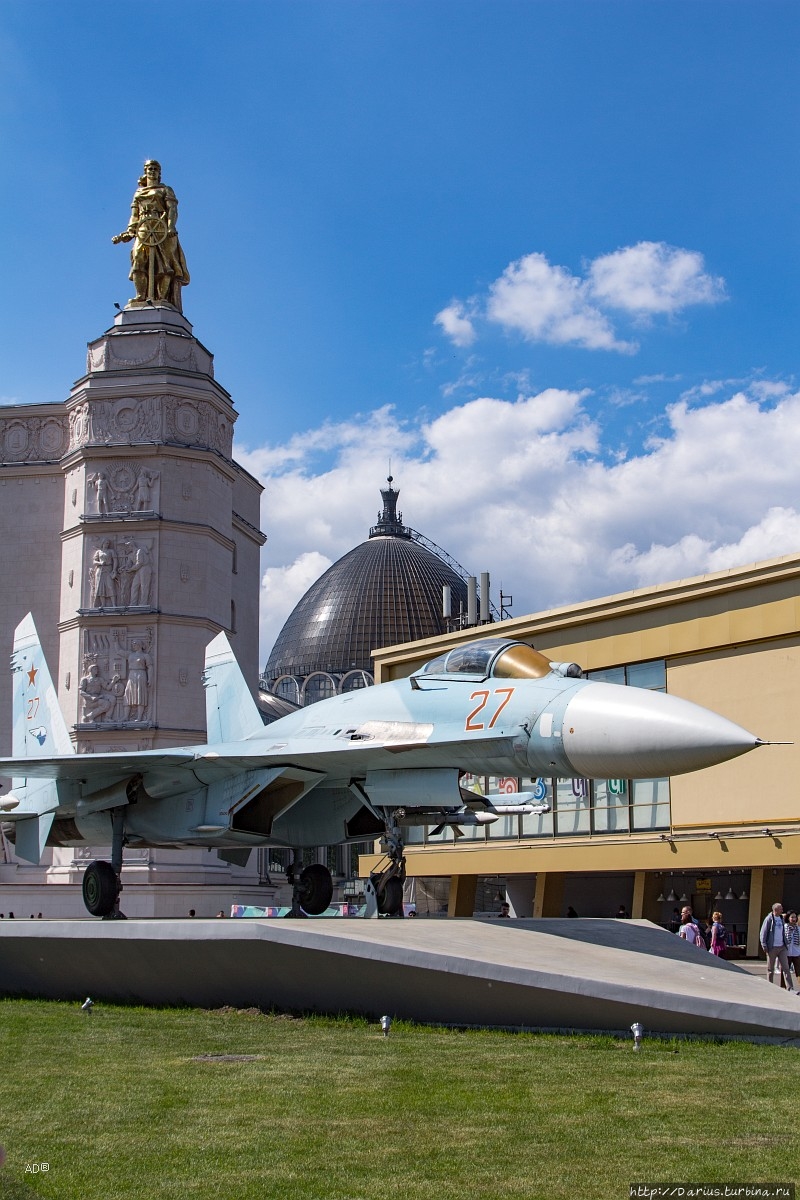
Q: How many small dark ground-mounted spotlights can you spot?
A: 3